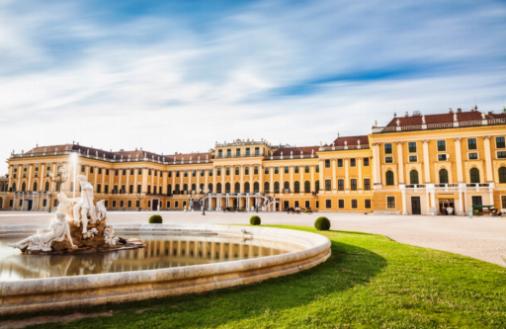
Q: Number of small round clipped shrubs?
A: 3